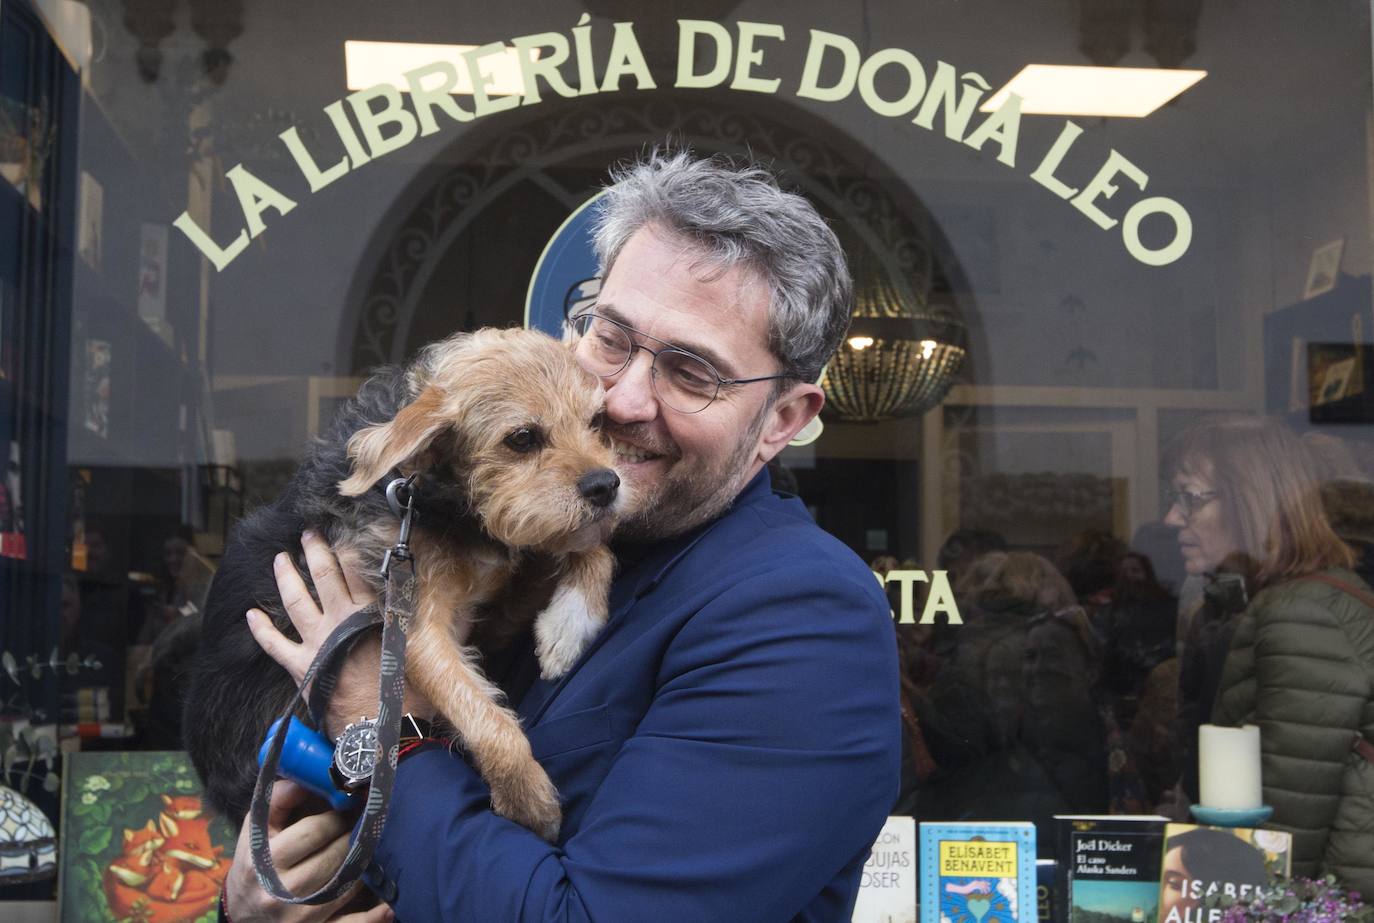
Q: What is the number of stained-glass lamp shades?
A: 1